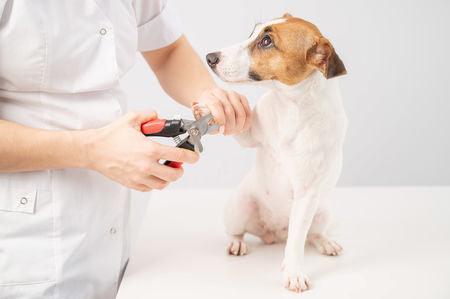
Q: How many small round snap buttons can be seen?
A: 3